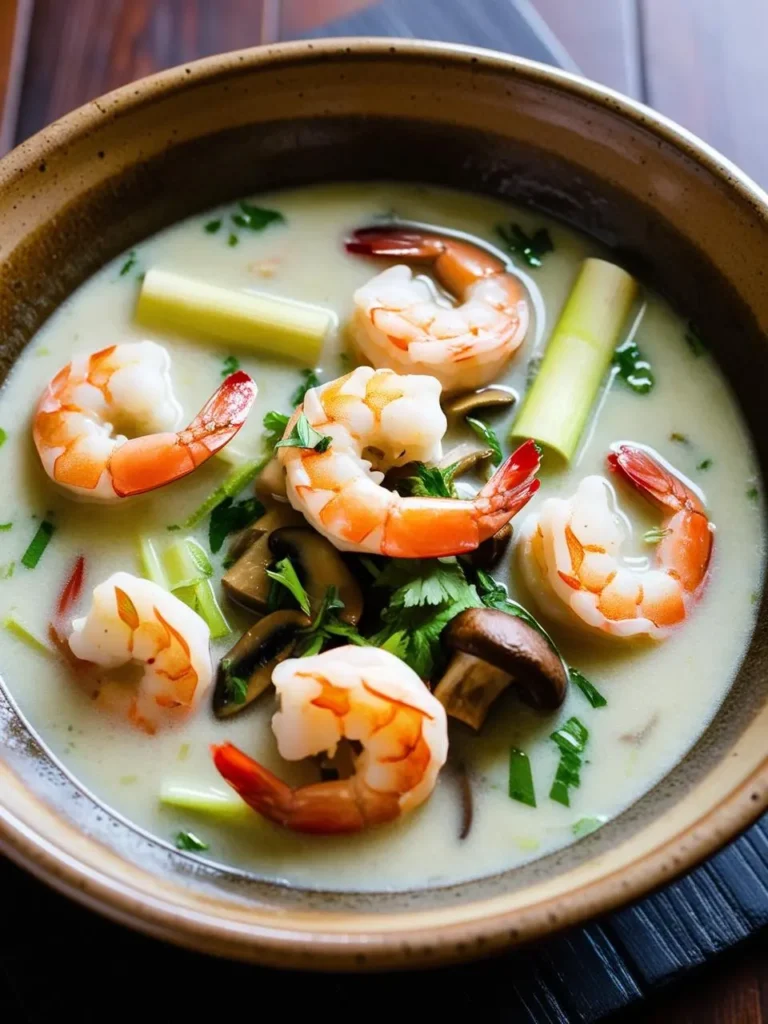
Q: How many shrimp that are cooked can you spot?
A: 6